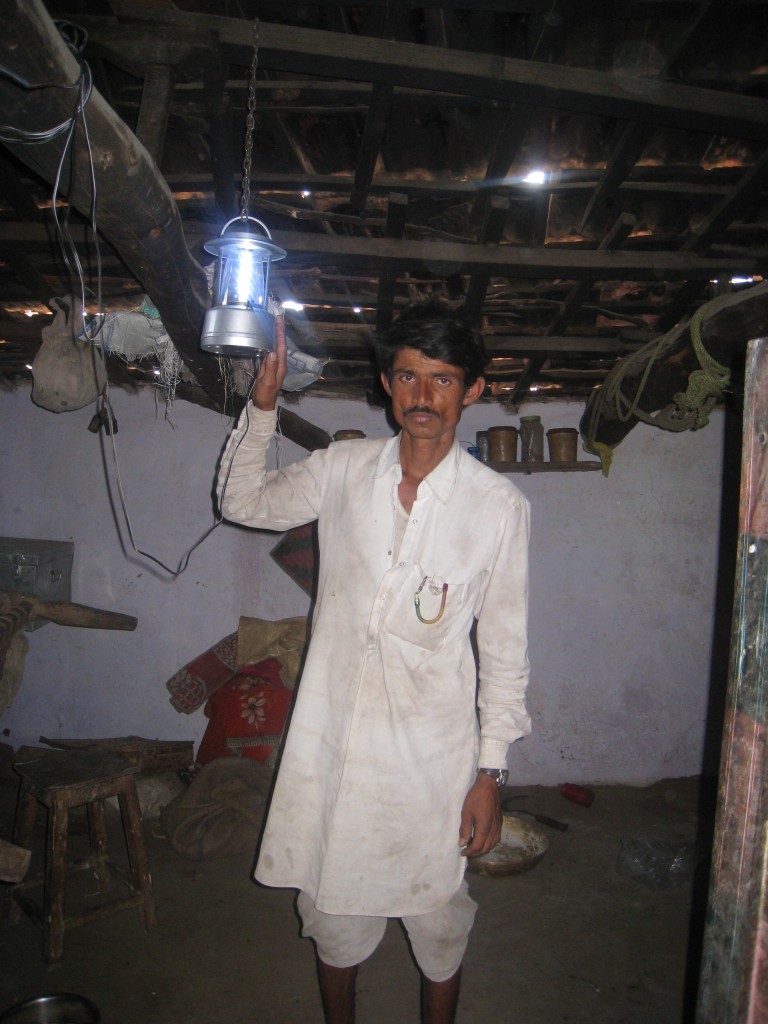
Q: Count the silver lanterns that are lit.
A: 1